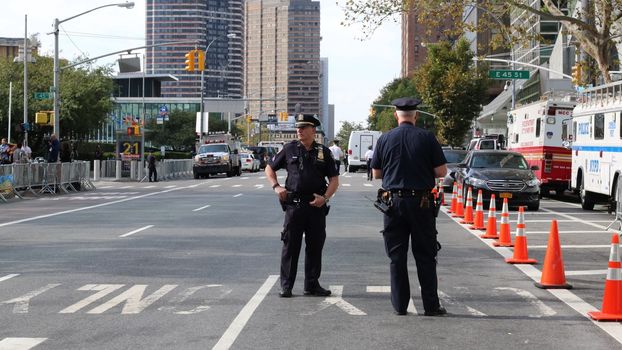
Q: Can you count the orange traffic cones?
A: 11